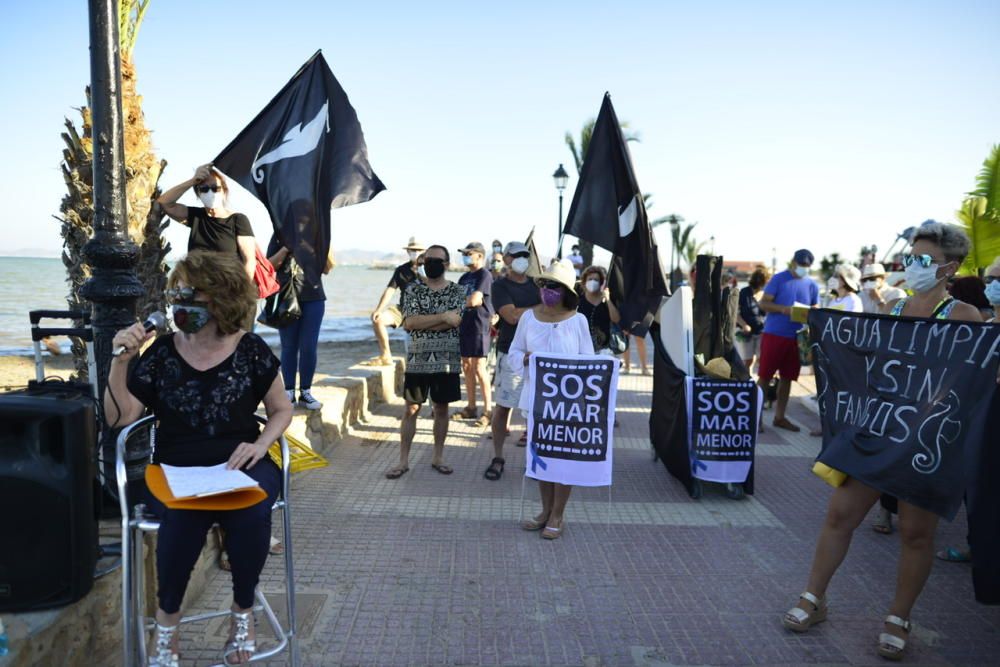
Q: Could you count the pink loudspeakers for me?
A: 0